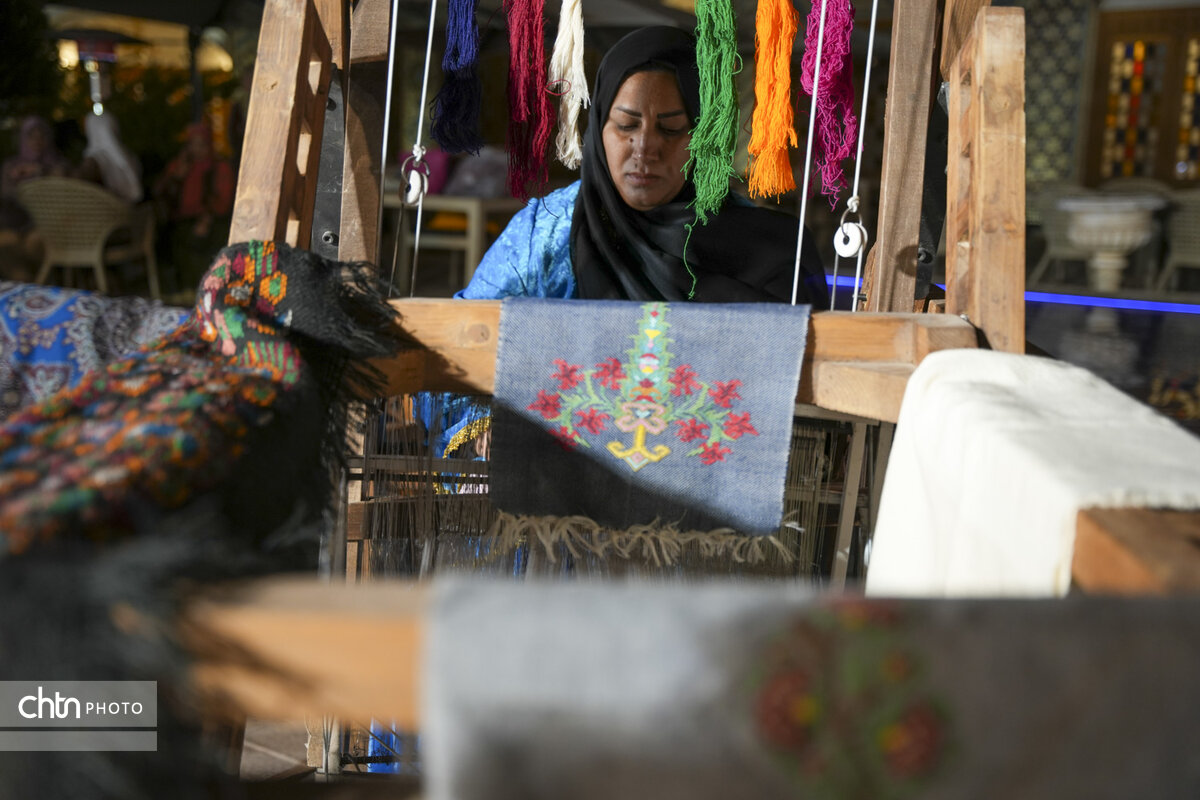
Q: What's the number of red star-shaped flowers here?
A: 10